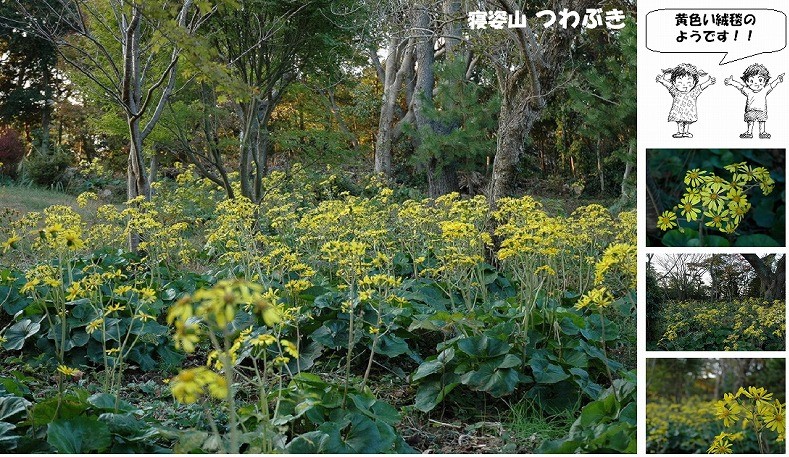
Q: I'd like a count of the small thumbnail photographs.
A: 3